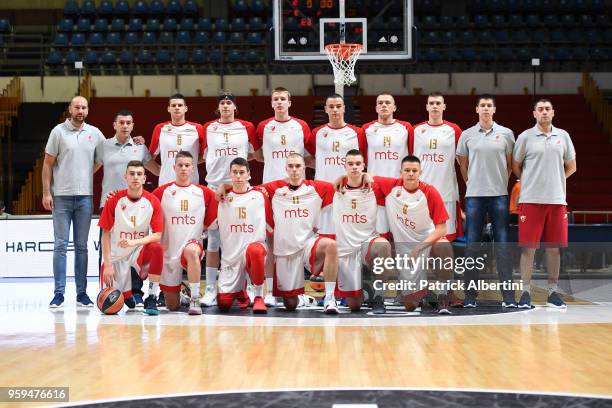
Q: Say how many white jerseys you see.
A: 12